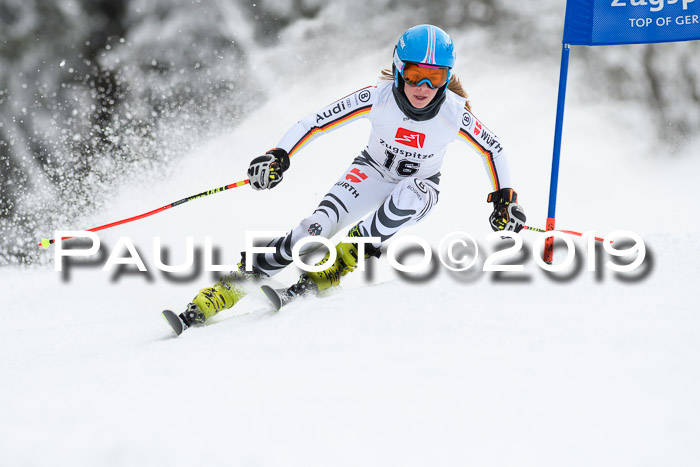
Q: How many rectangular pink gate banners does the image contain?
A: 0